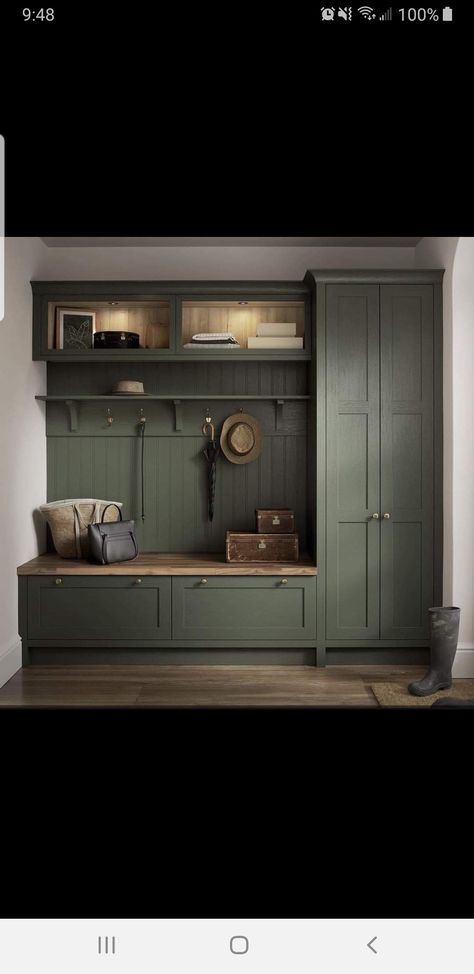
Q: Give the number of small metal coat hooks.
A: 4